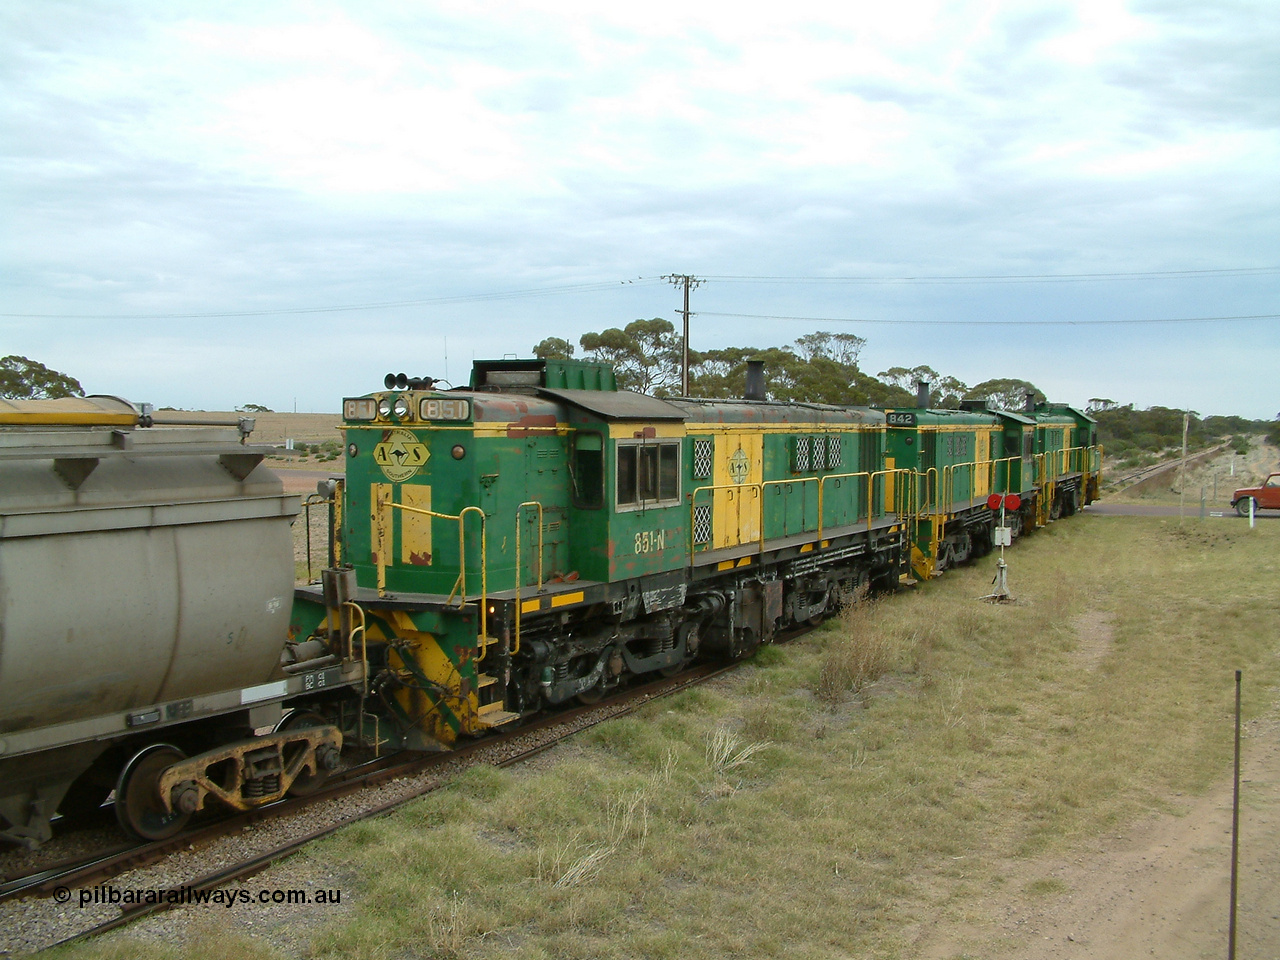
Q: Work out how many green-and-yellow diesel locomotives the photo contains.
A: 3